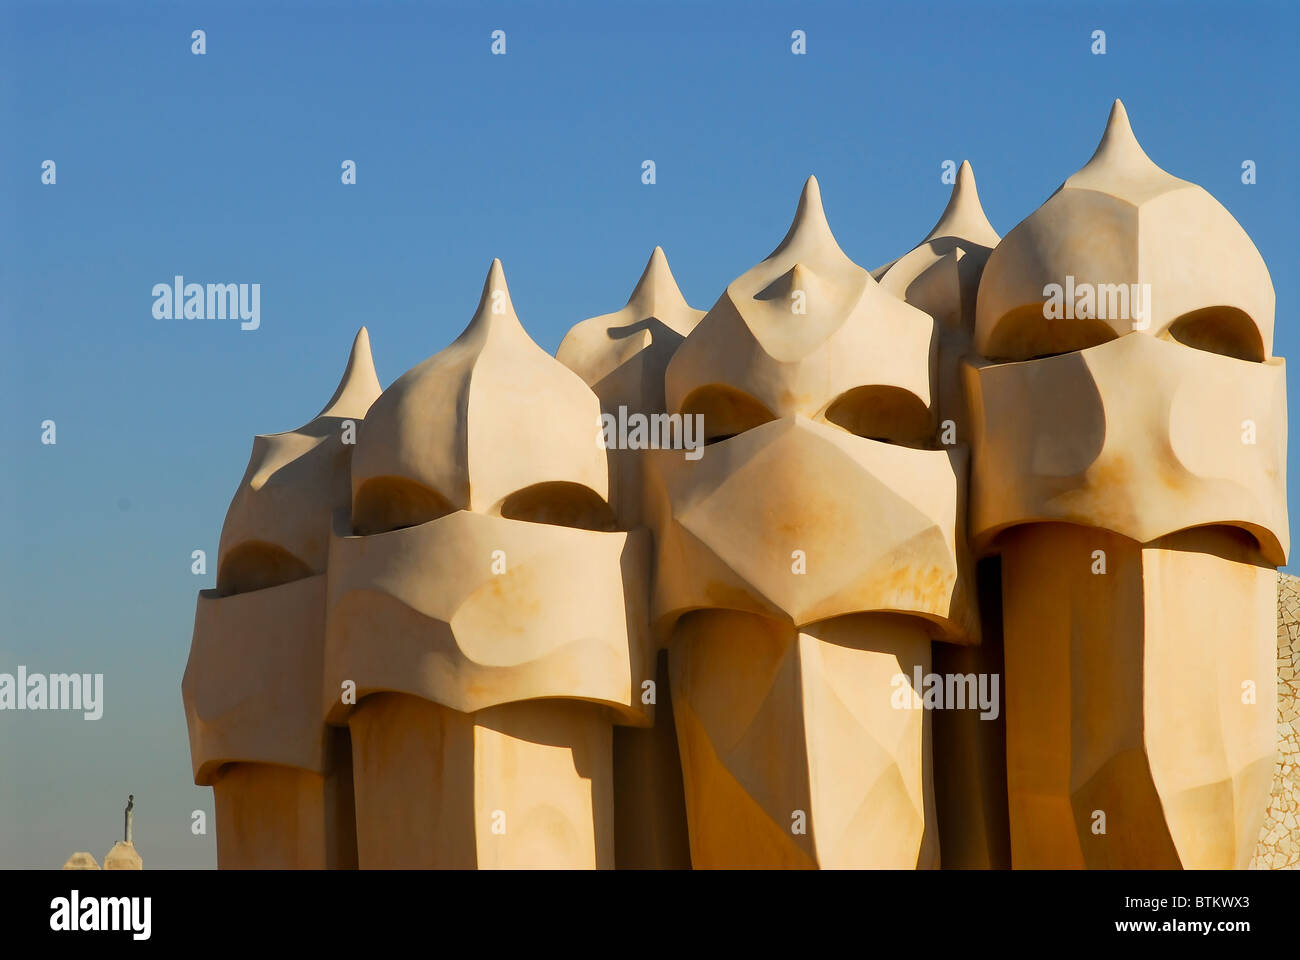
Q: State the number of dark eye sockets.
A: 7